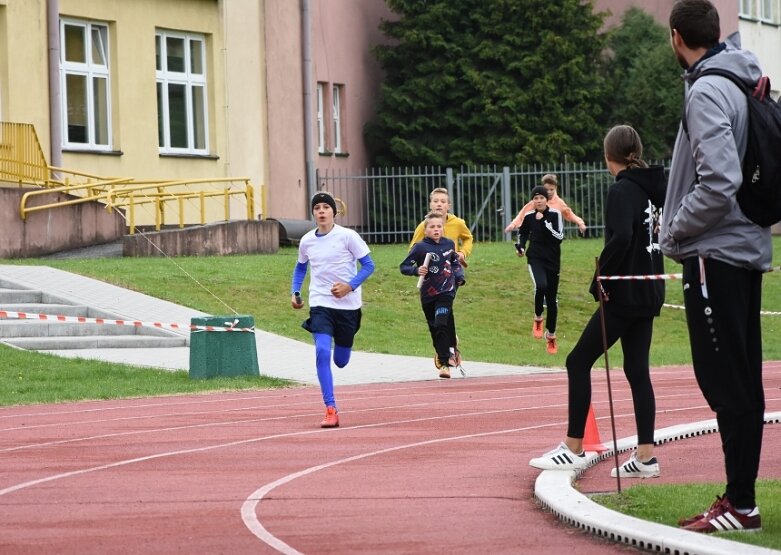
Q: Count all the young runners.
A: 5